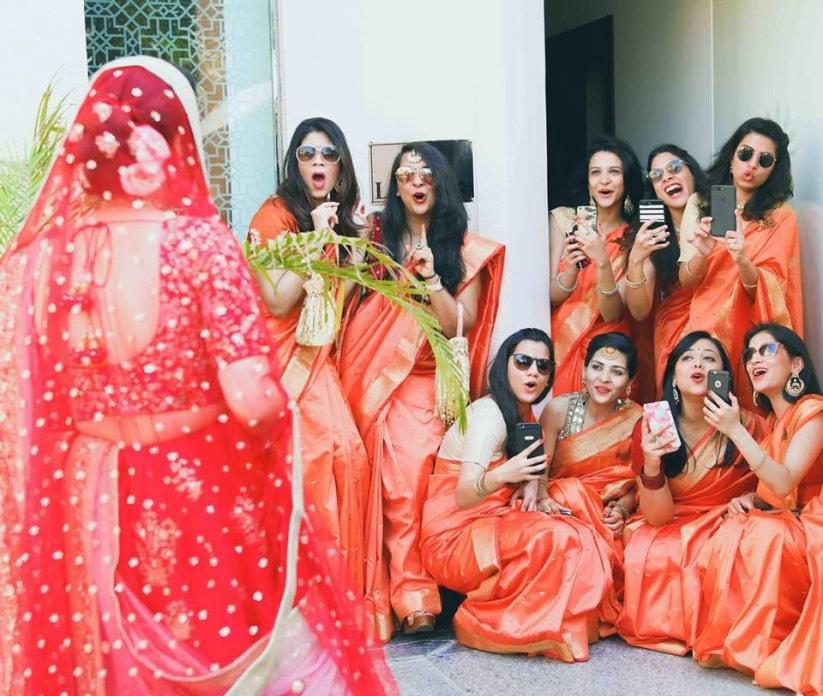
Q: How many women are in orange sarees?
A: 9